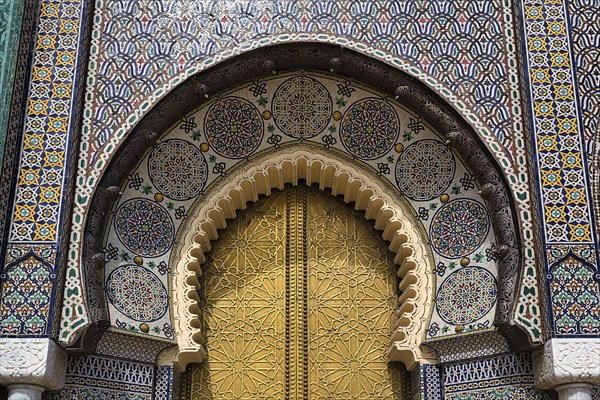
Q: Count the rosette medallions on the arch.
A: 9